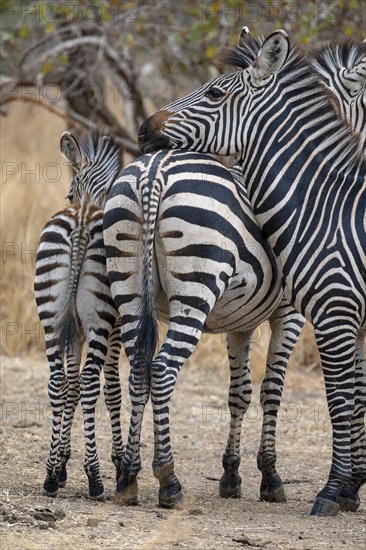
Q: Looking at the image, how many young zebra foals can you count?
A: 1